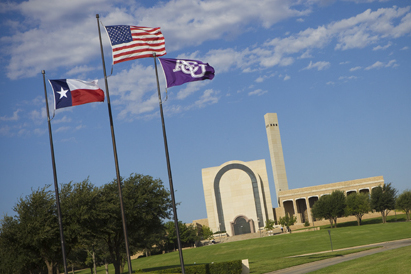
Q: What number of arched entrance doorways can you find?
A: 1